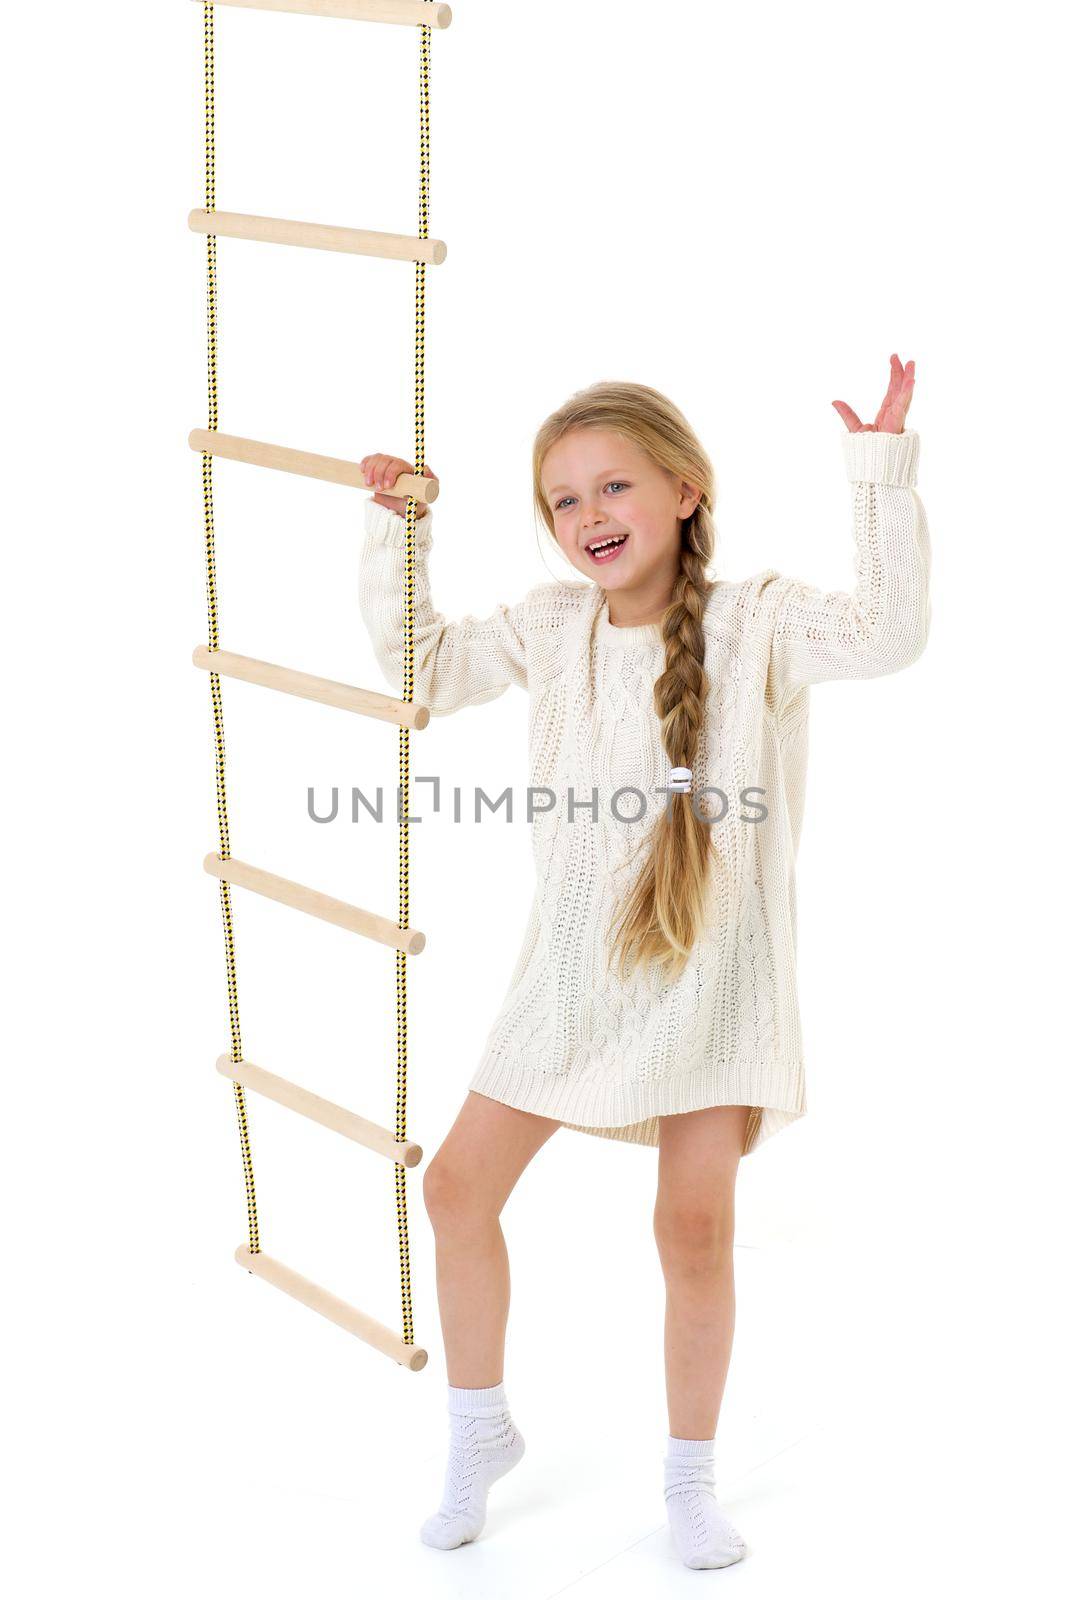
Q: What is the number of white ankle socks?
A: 2